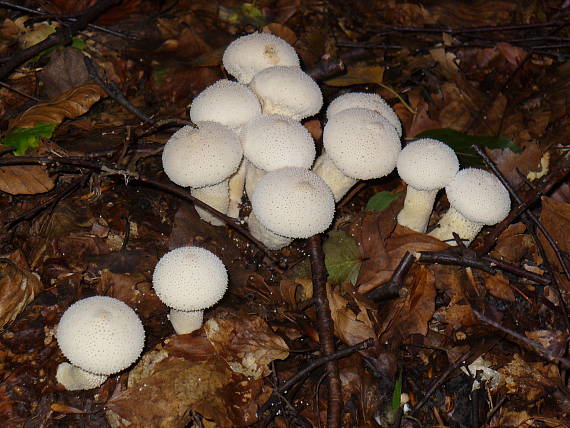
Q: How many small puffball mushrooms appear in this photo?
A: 12